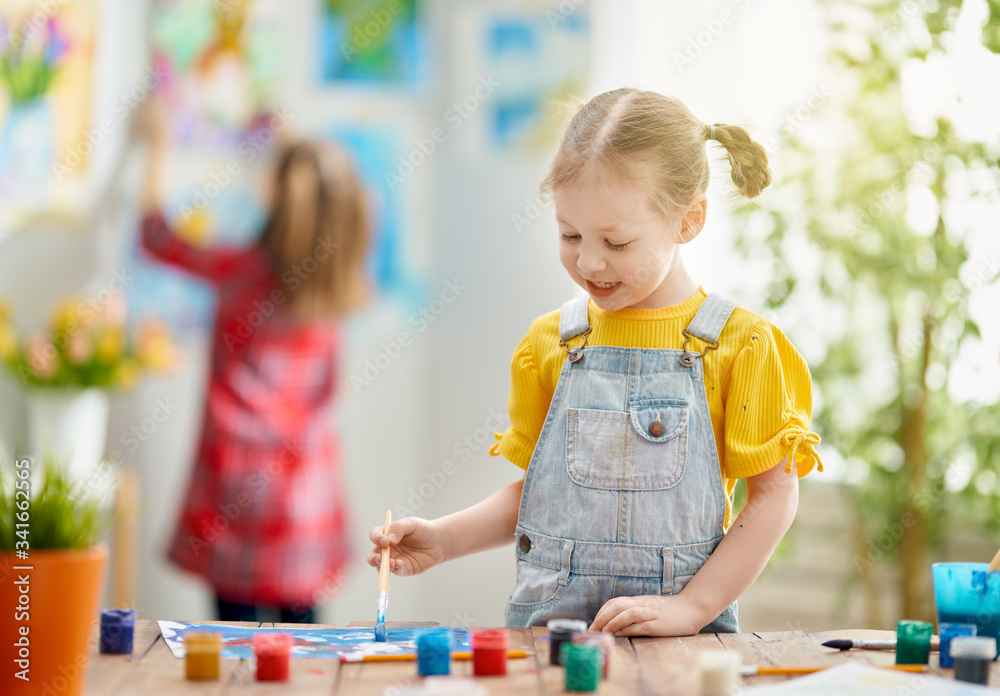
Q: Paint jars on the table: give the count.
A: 12